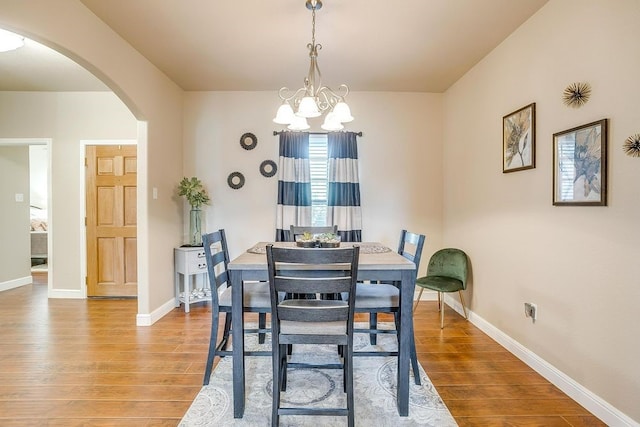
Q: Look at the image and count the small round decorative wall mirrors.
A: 3